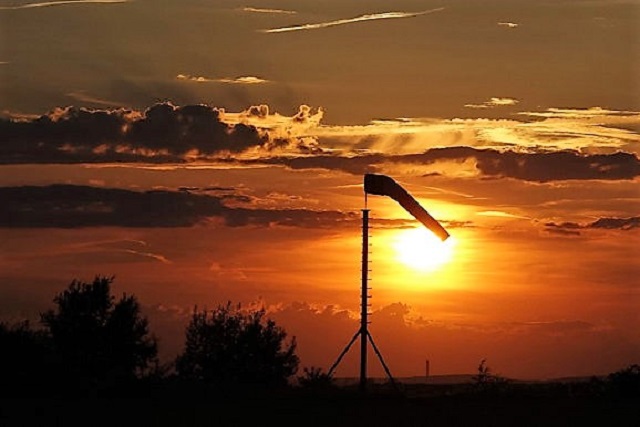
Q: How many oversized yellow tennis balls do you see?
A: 0